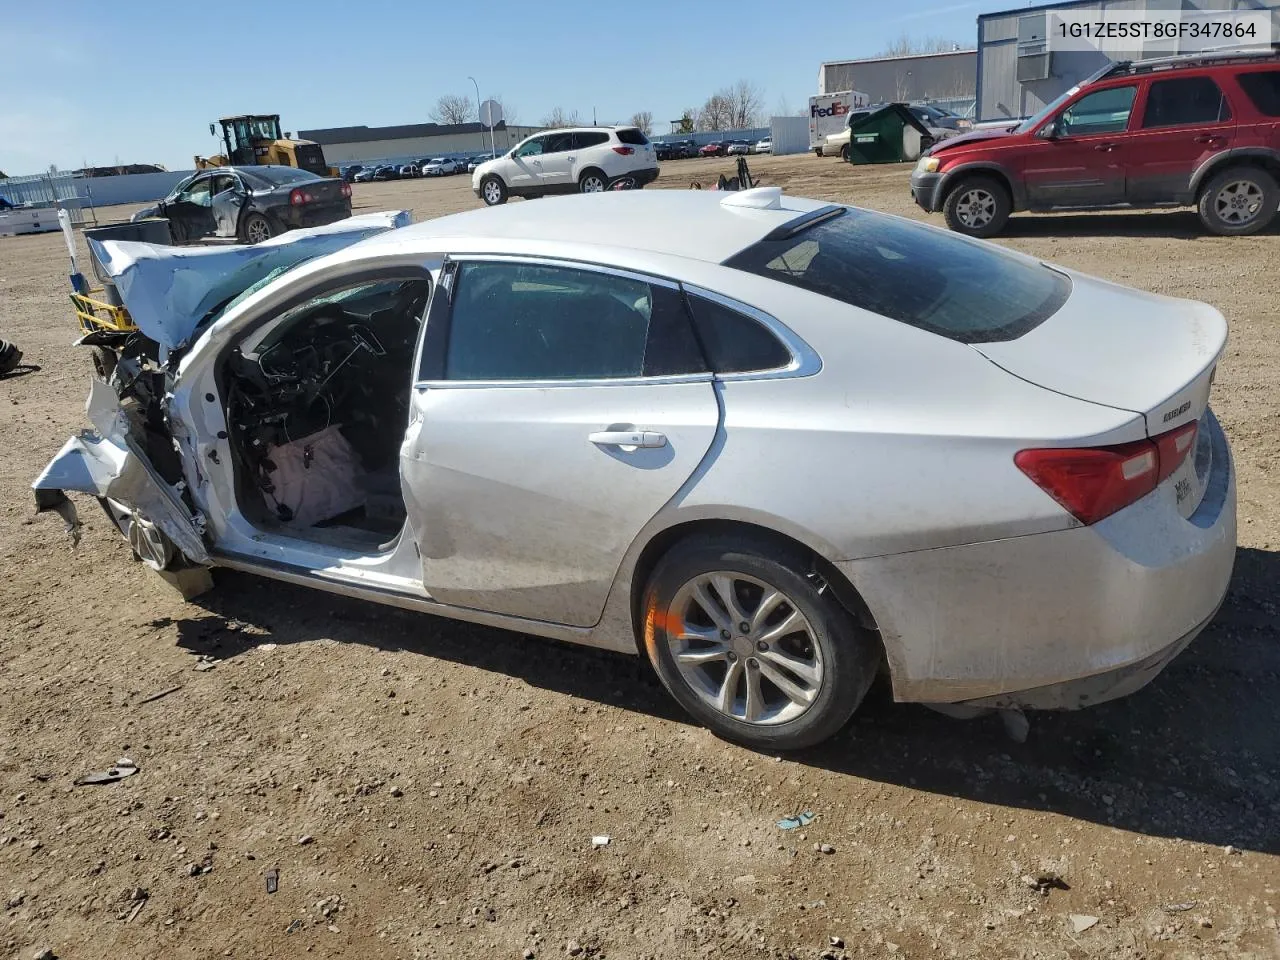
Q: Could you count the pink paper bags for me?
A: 0